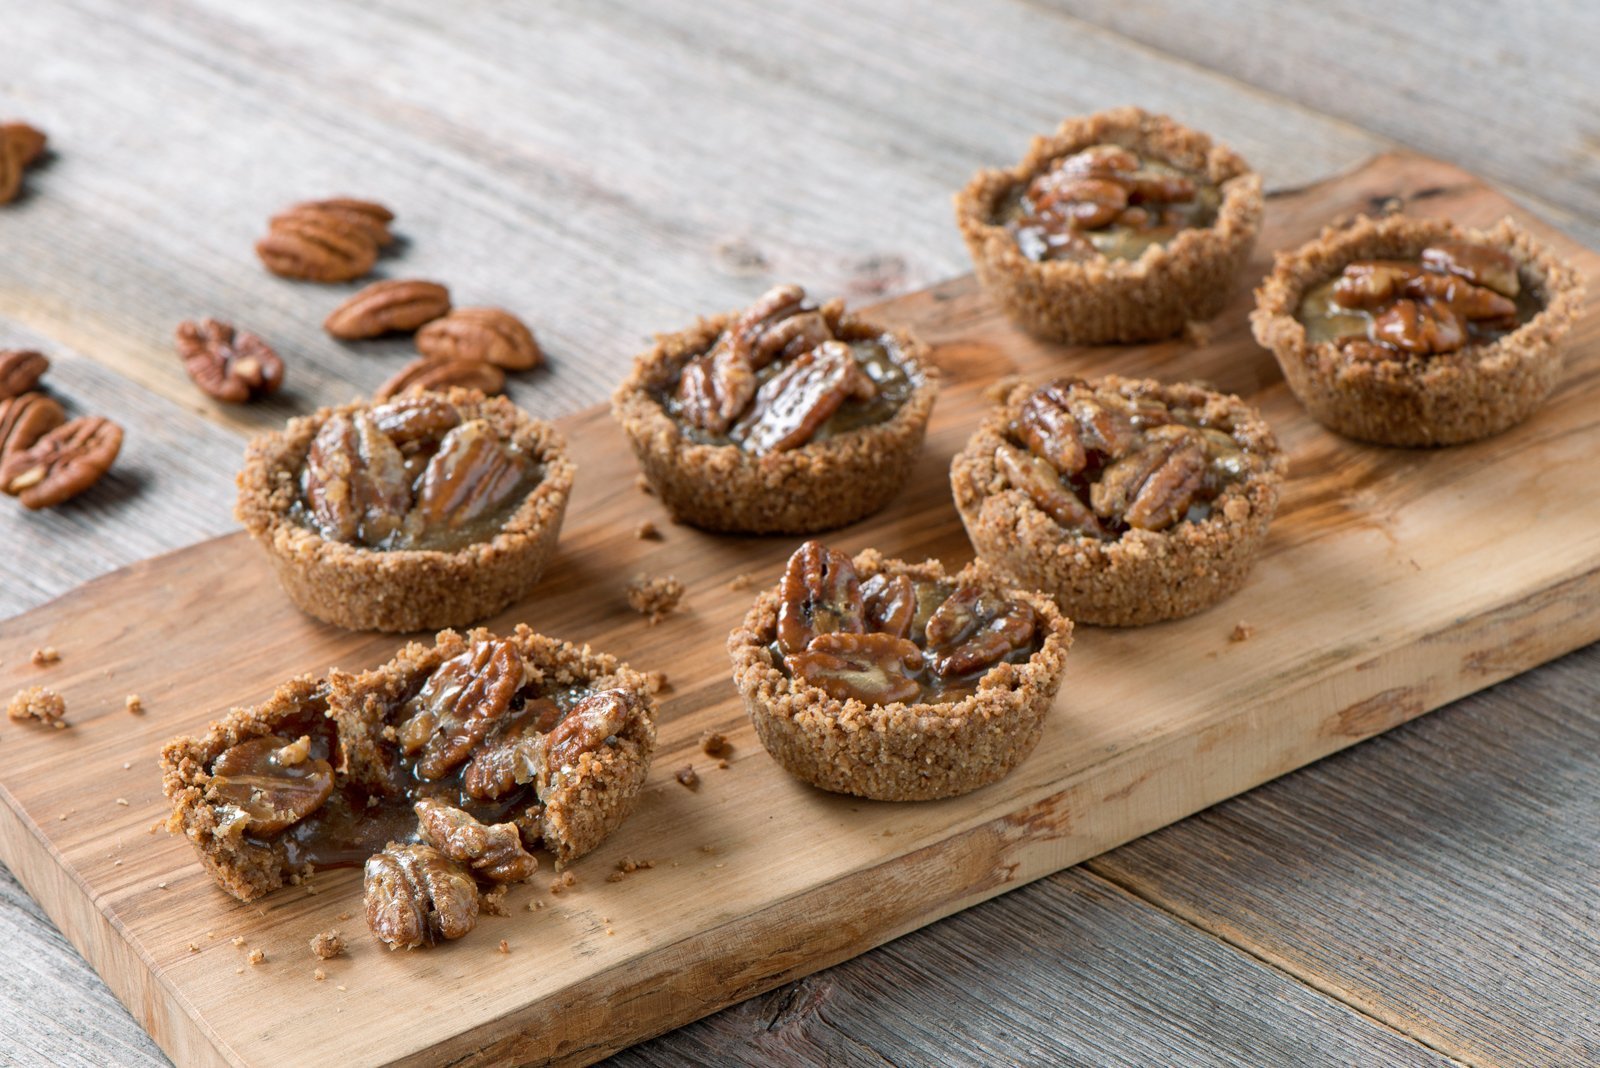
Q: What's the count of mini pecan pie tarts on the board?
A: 7